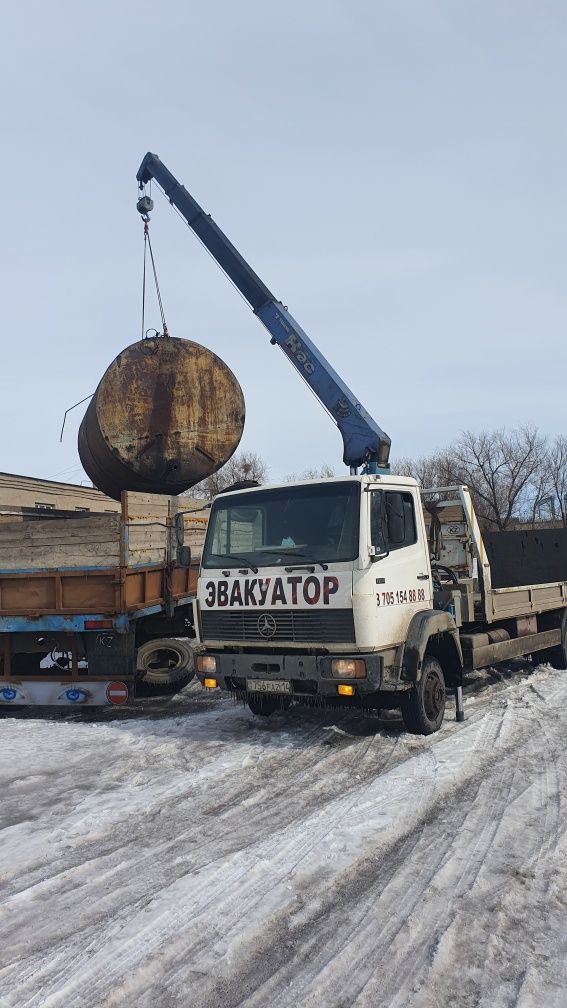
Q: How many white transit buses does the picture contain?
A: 0